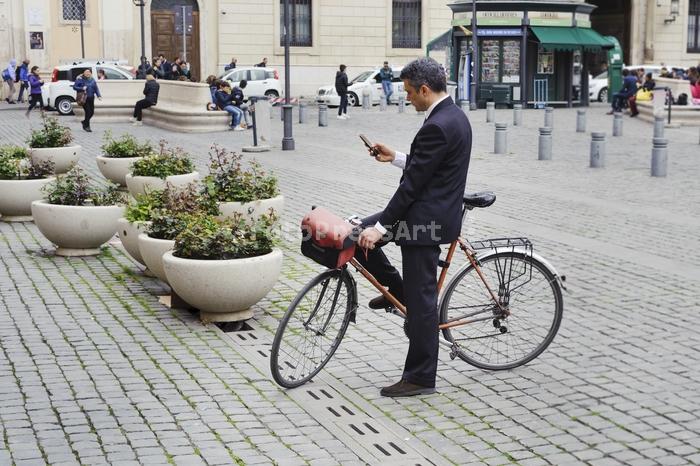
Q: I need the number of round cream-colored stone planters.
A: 9